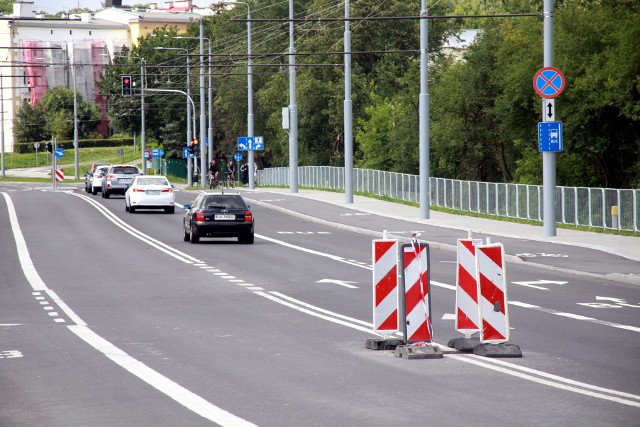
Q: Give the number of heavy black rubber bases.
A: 4